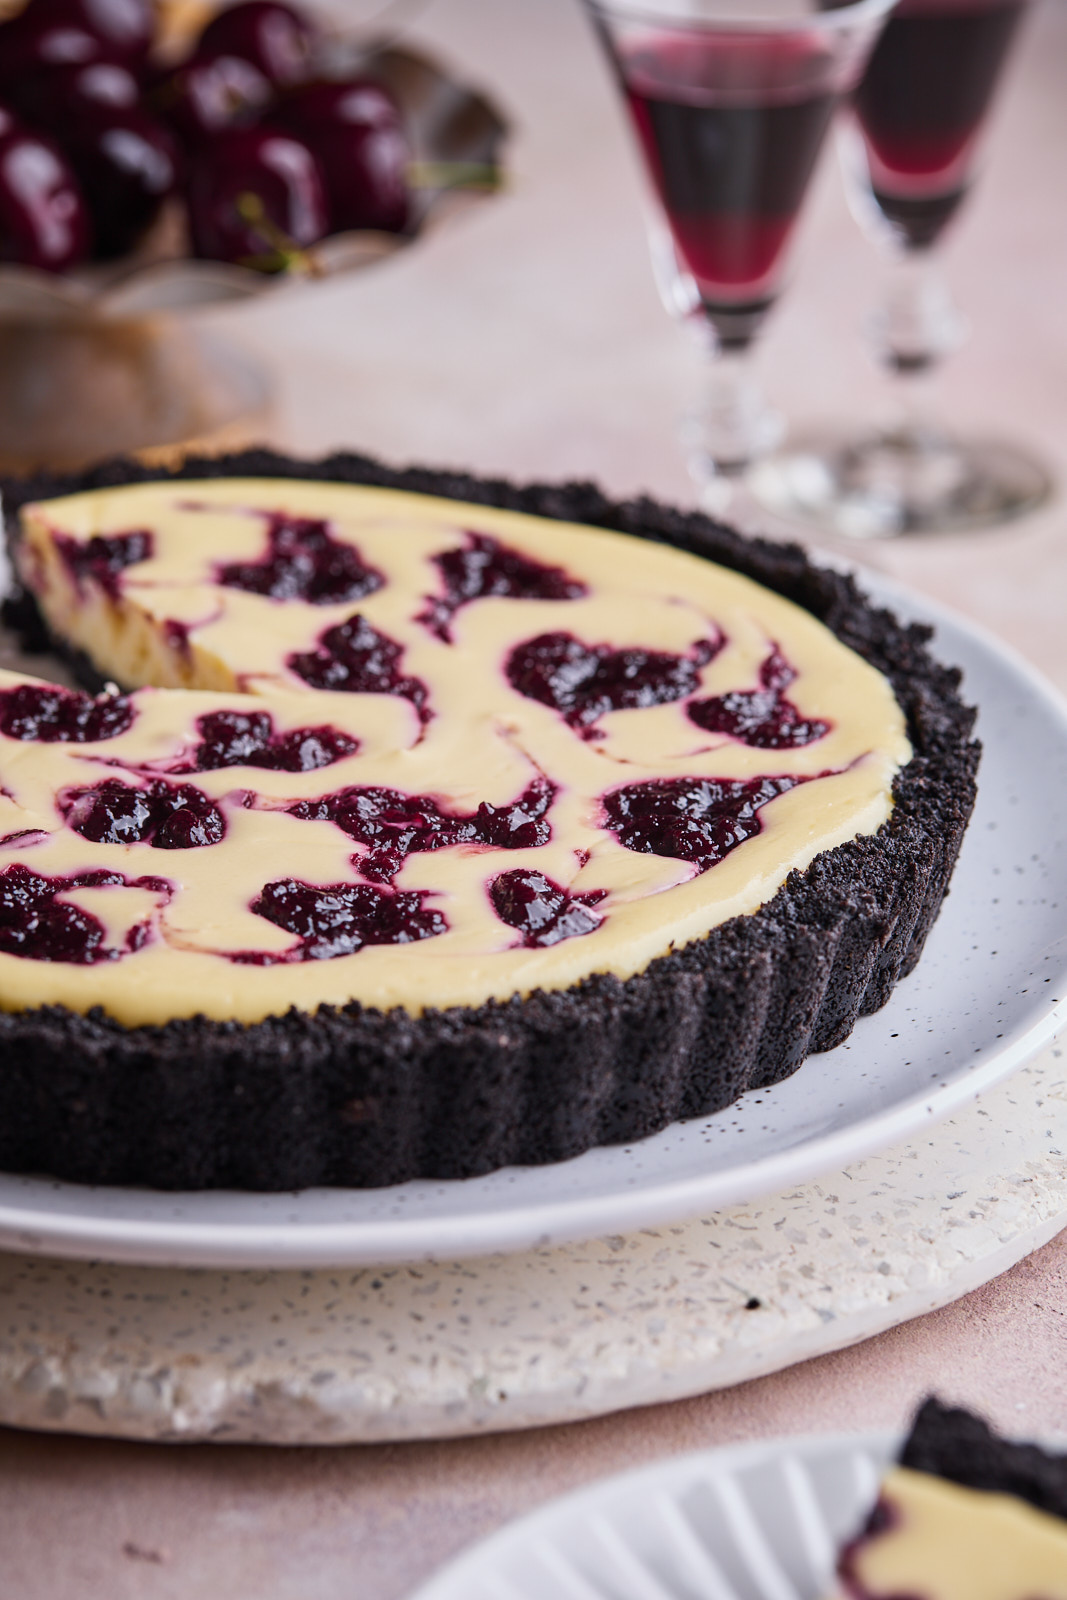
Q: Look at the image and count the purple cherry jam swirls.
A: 14